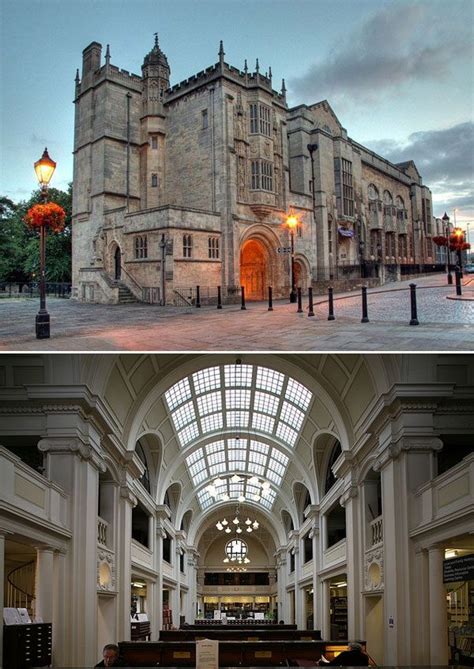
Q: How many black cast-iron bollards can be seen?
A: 9